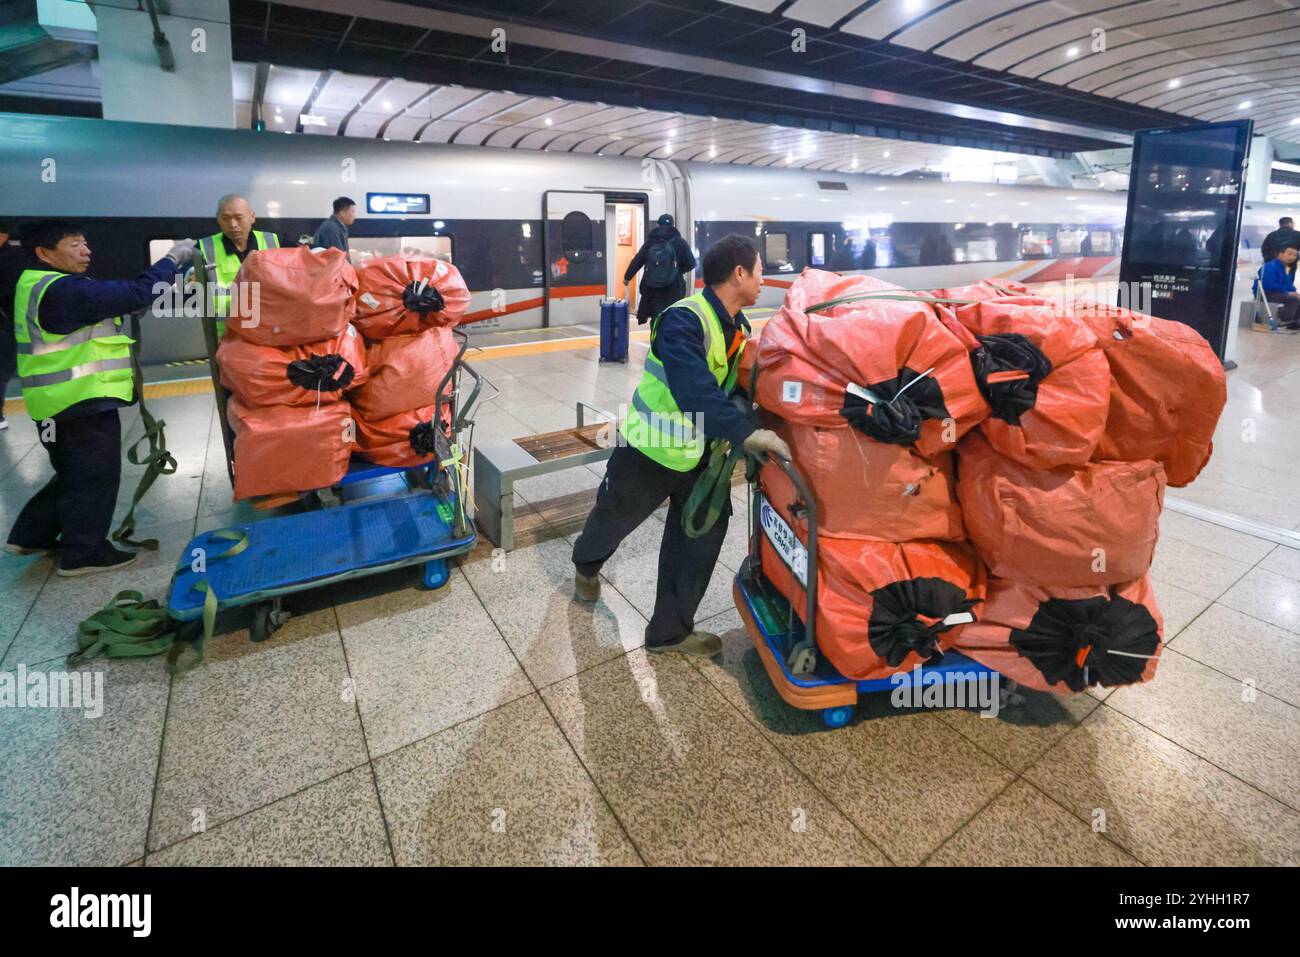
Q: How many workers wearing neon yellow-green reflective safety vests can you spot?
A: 3